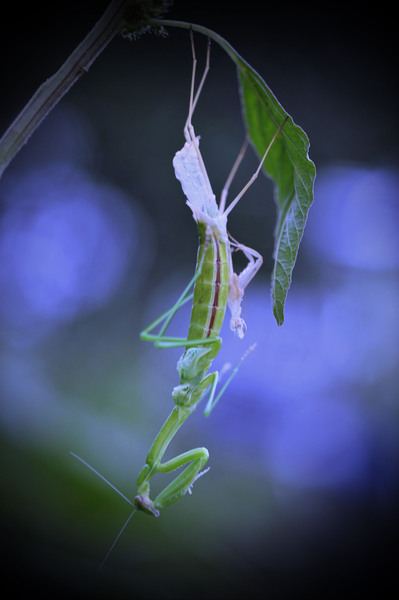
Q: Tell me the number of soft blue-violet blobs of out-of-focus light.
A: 3